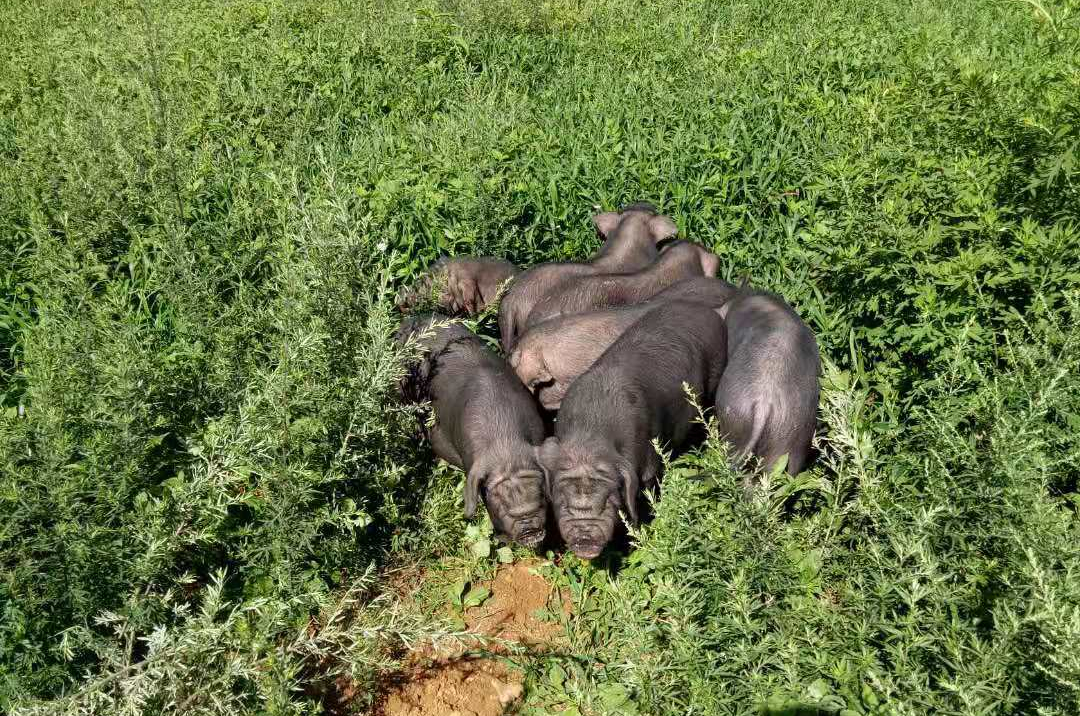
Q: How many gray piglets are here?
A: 7